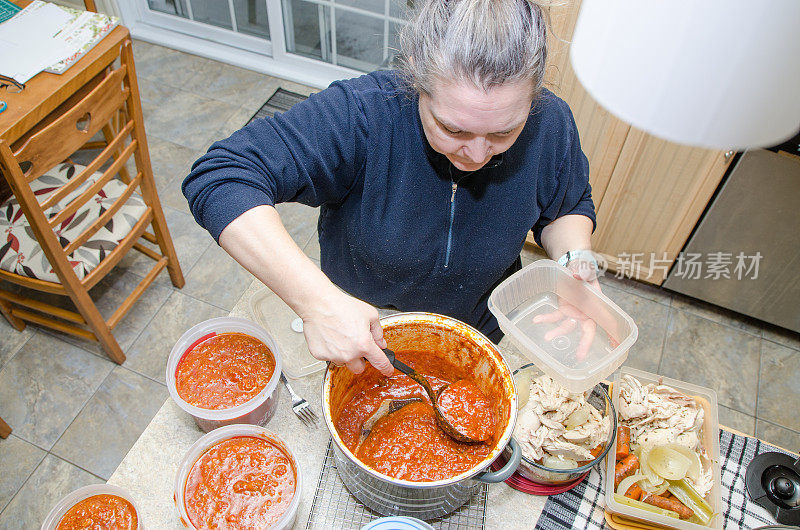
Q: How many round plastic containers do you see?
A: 3